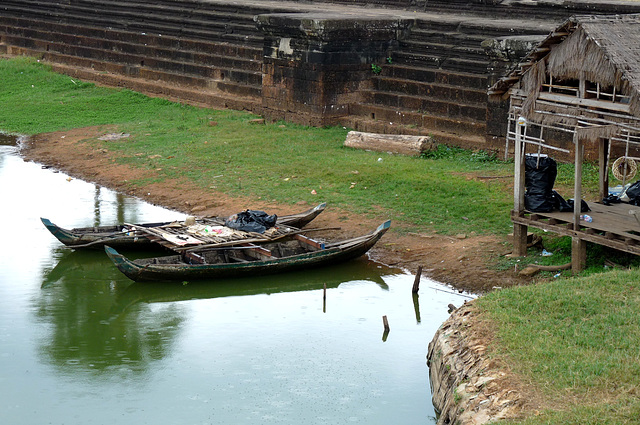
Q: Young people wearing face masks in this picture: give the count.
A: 0